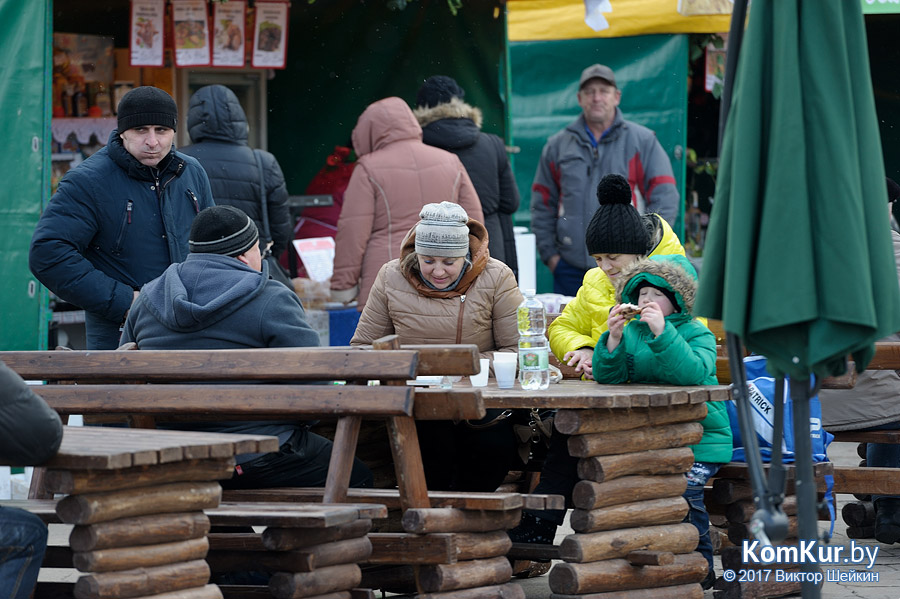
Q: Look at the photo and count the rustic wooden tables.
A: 2